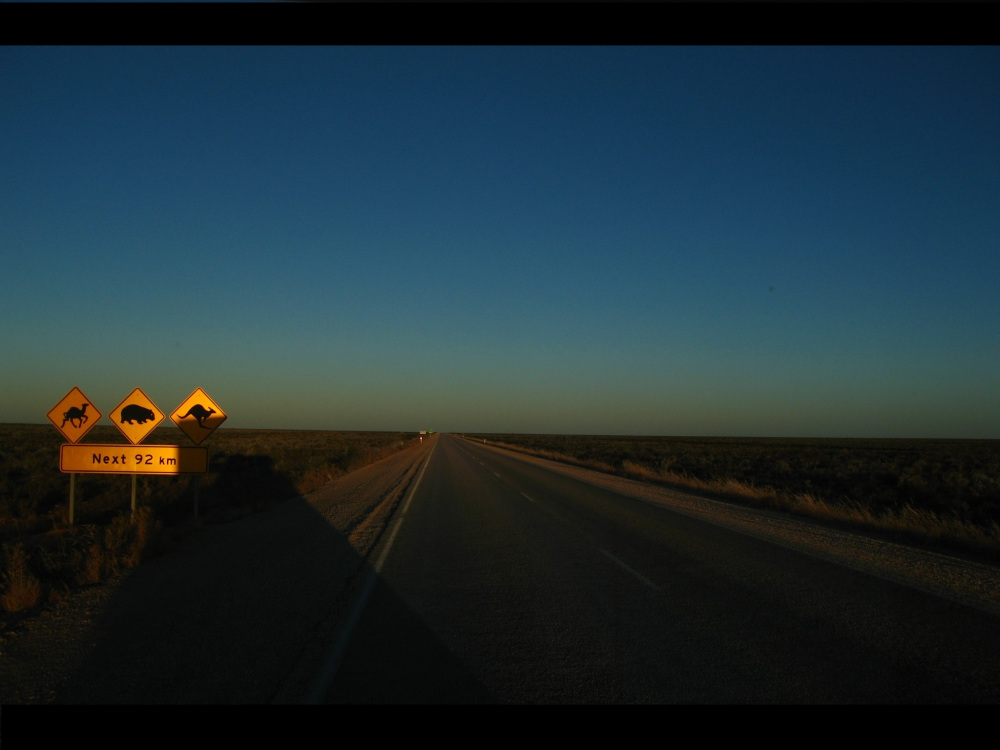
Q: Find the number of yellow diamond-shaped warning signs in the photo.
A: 3